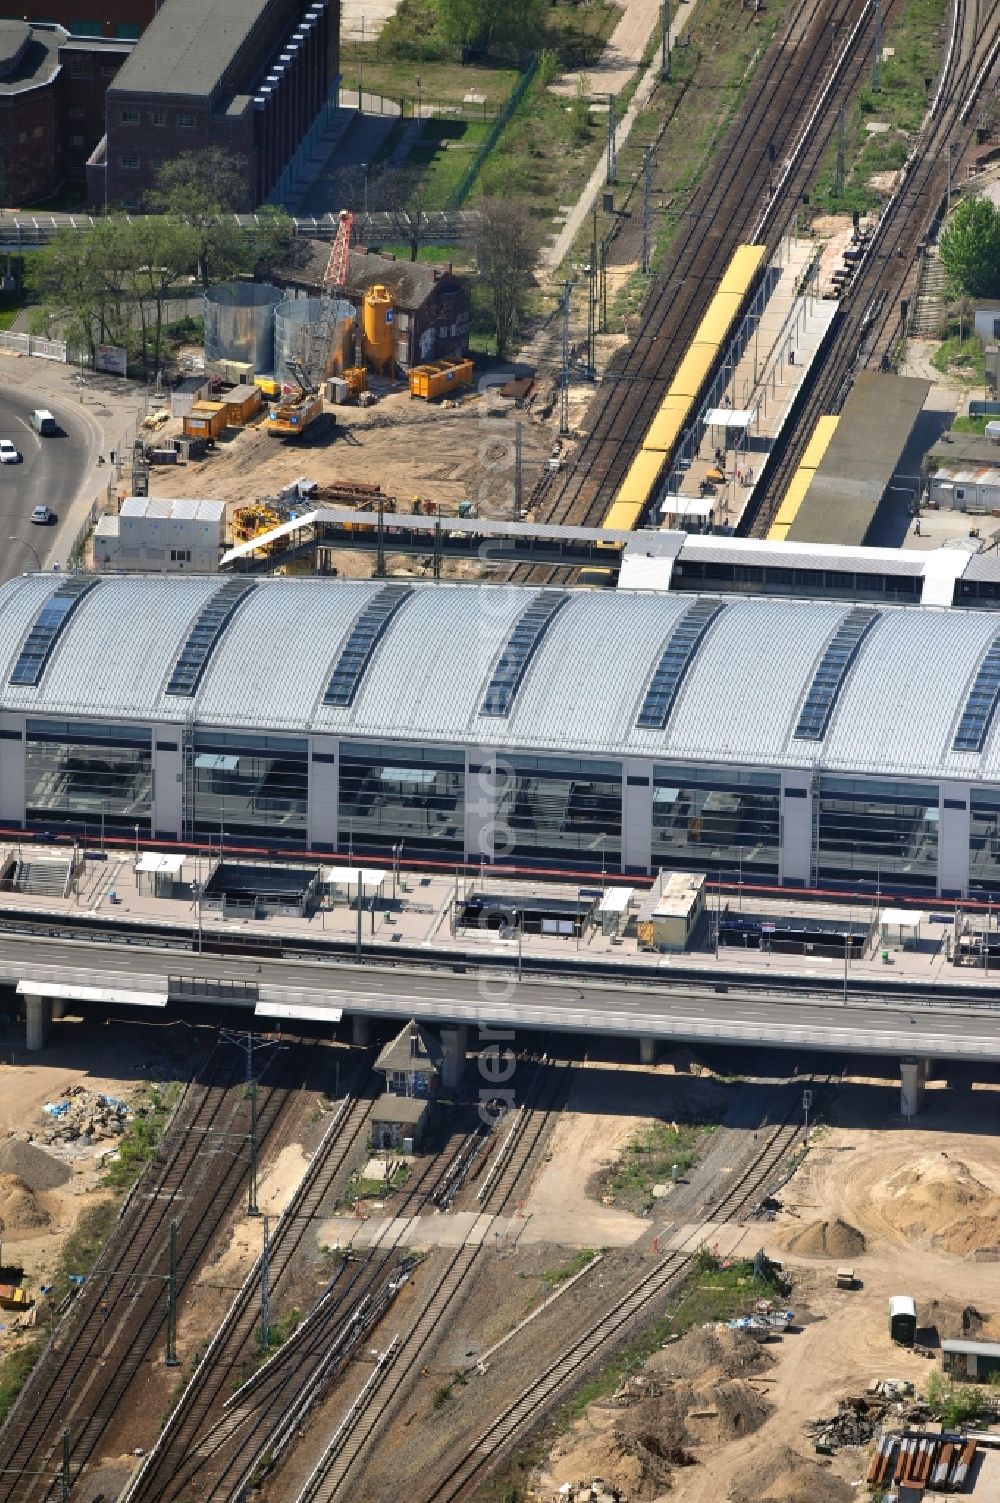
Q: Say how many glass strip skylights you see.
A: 7